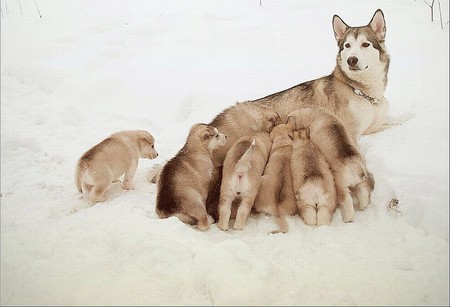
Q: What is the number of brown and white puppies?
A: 6